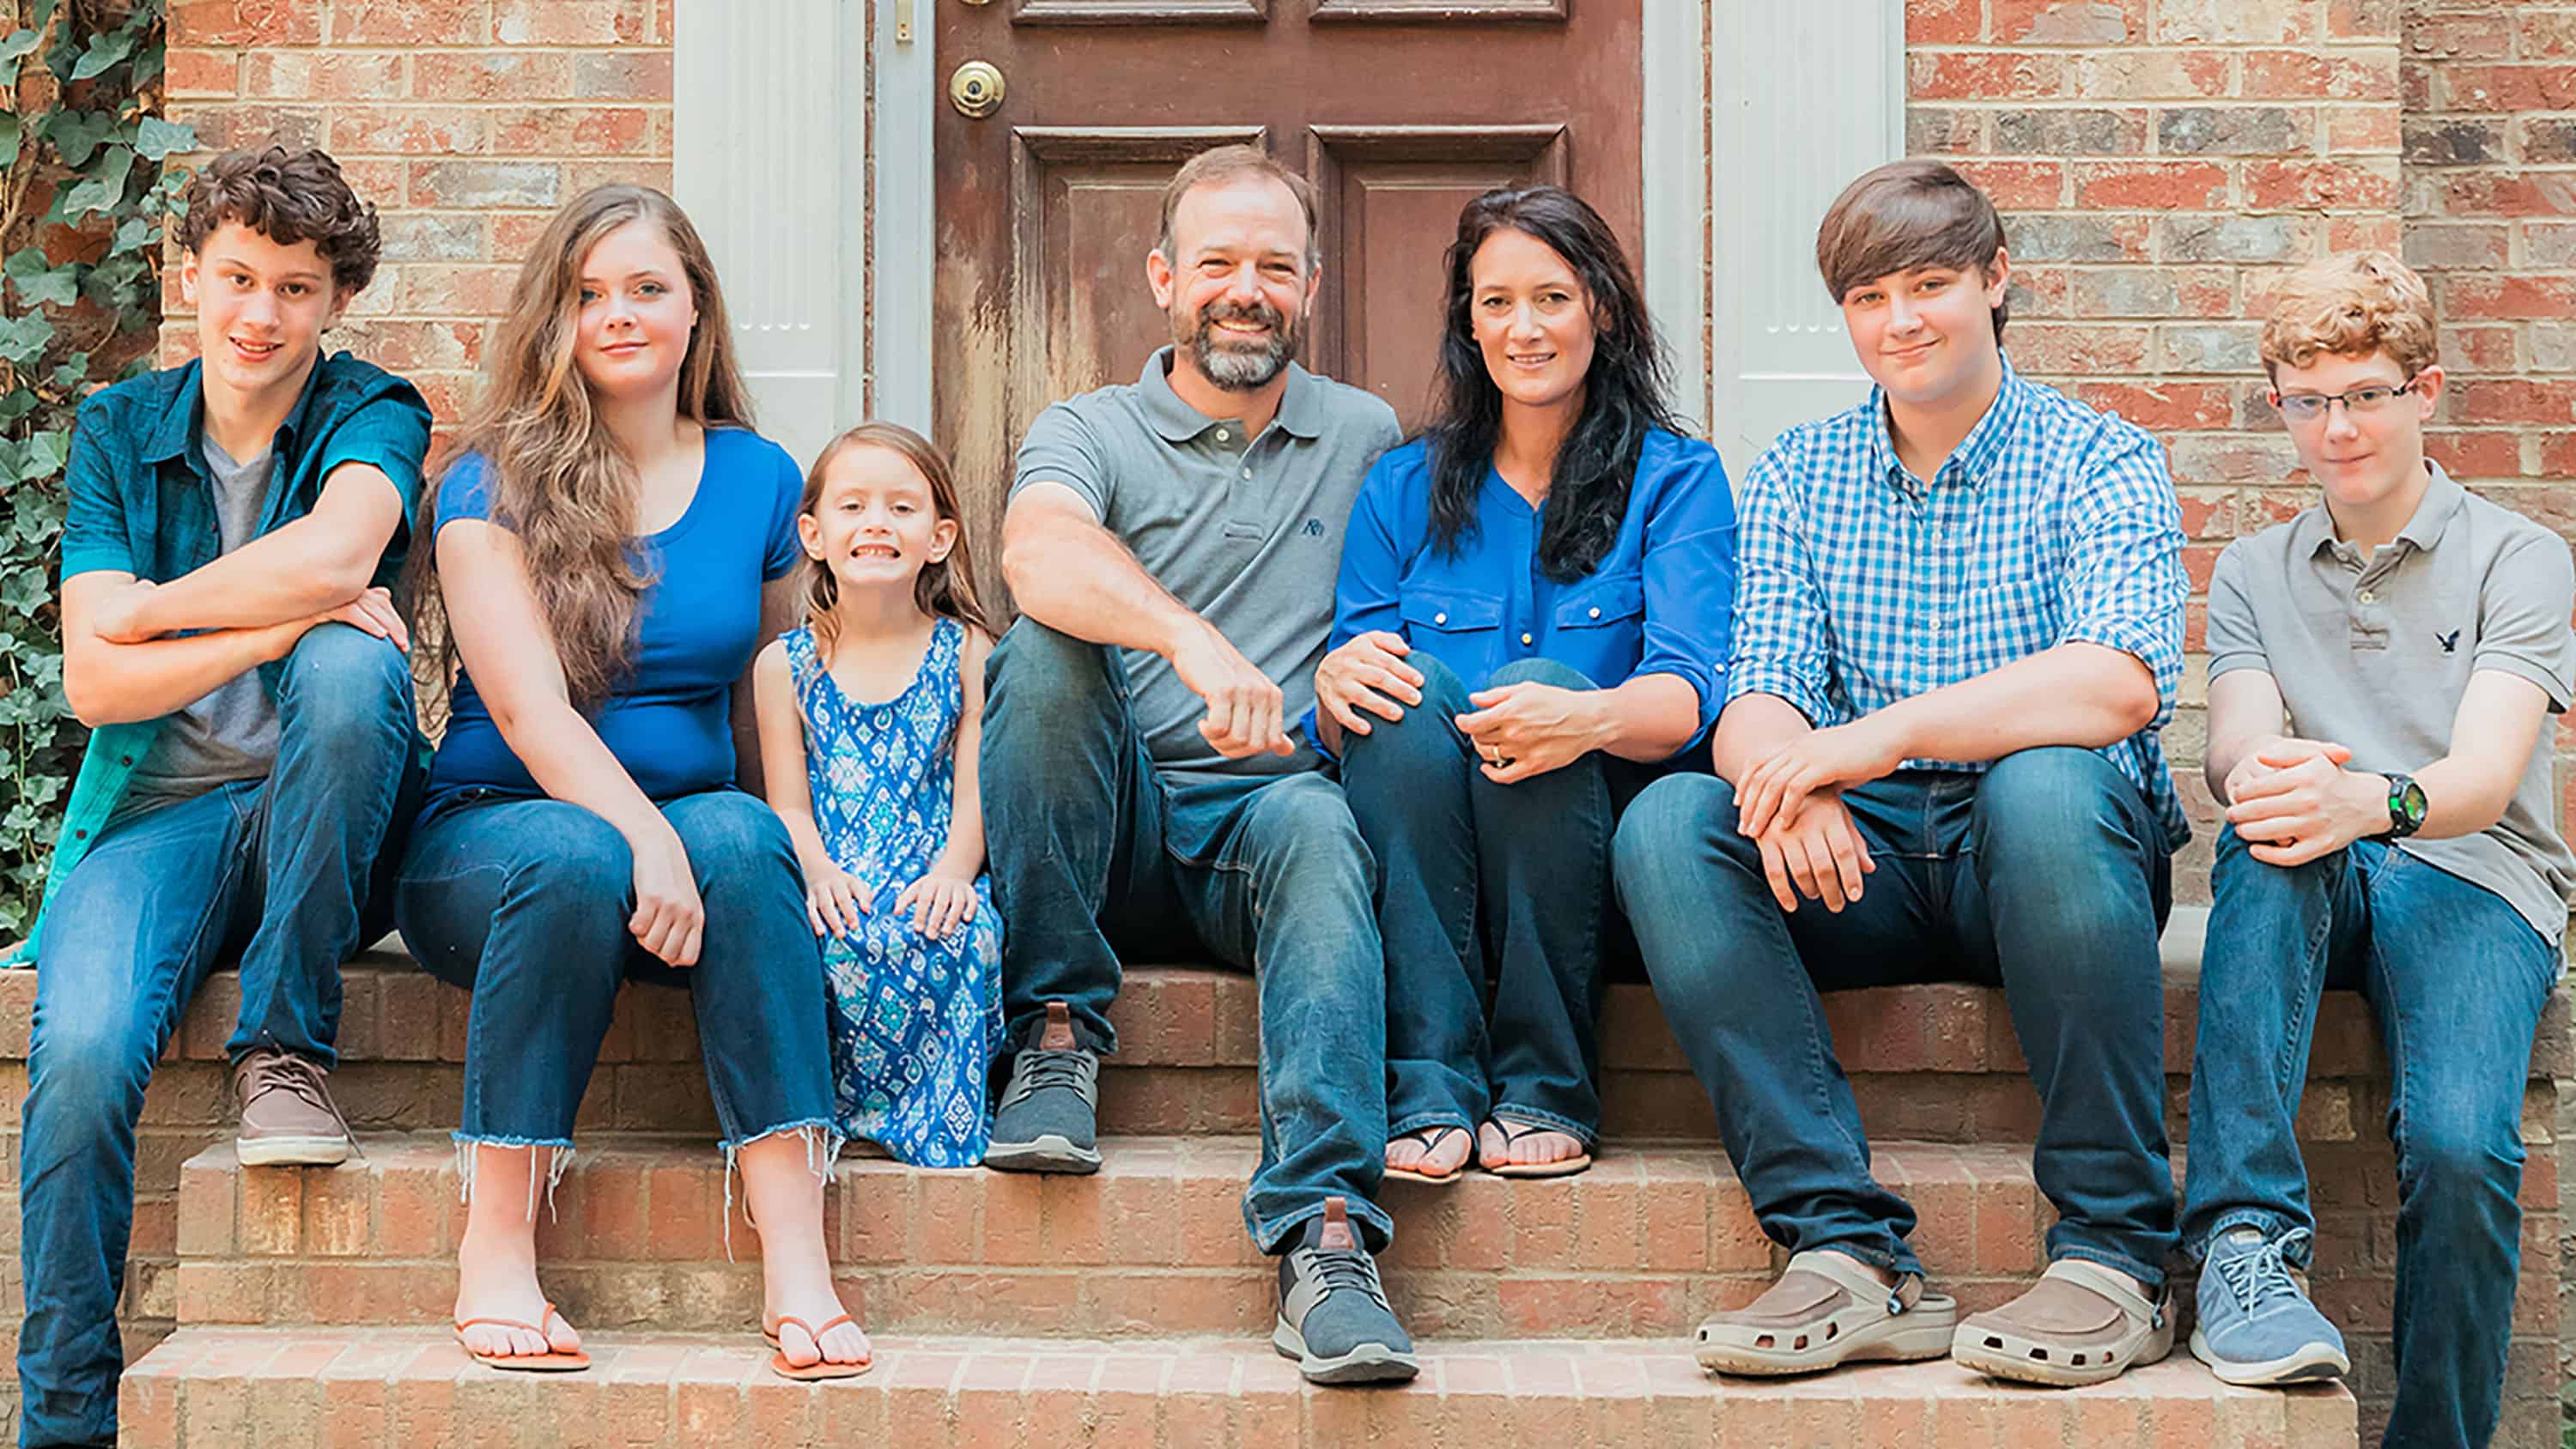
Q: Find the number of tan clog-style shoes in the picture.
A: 2